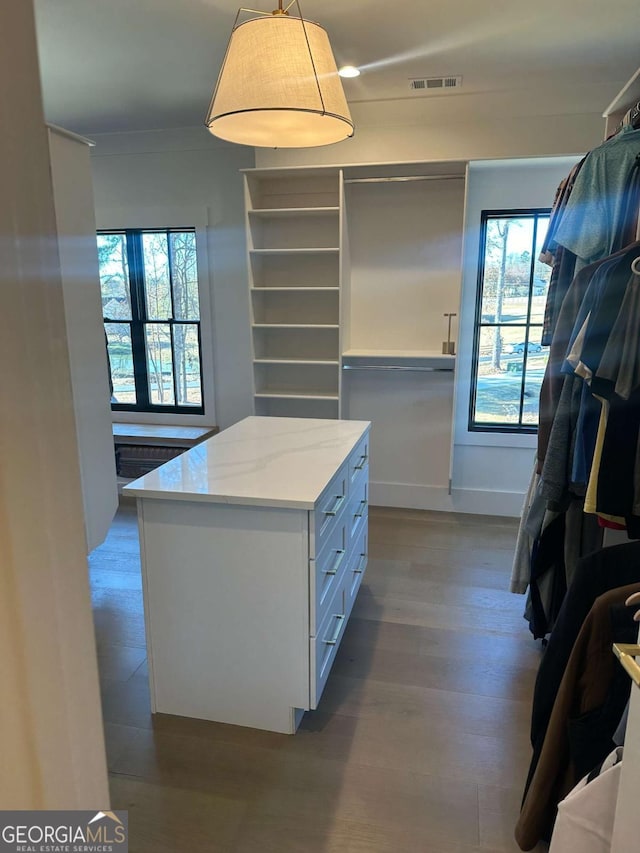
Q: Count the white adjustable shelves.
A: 6